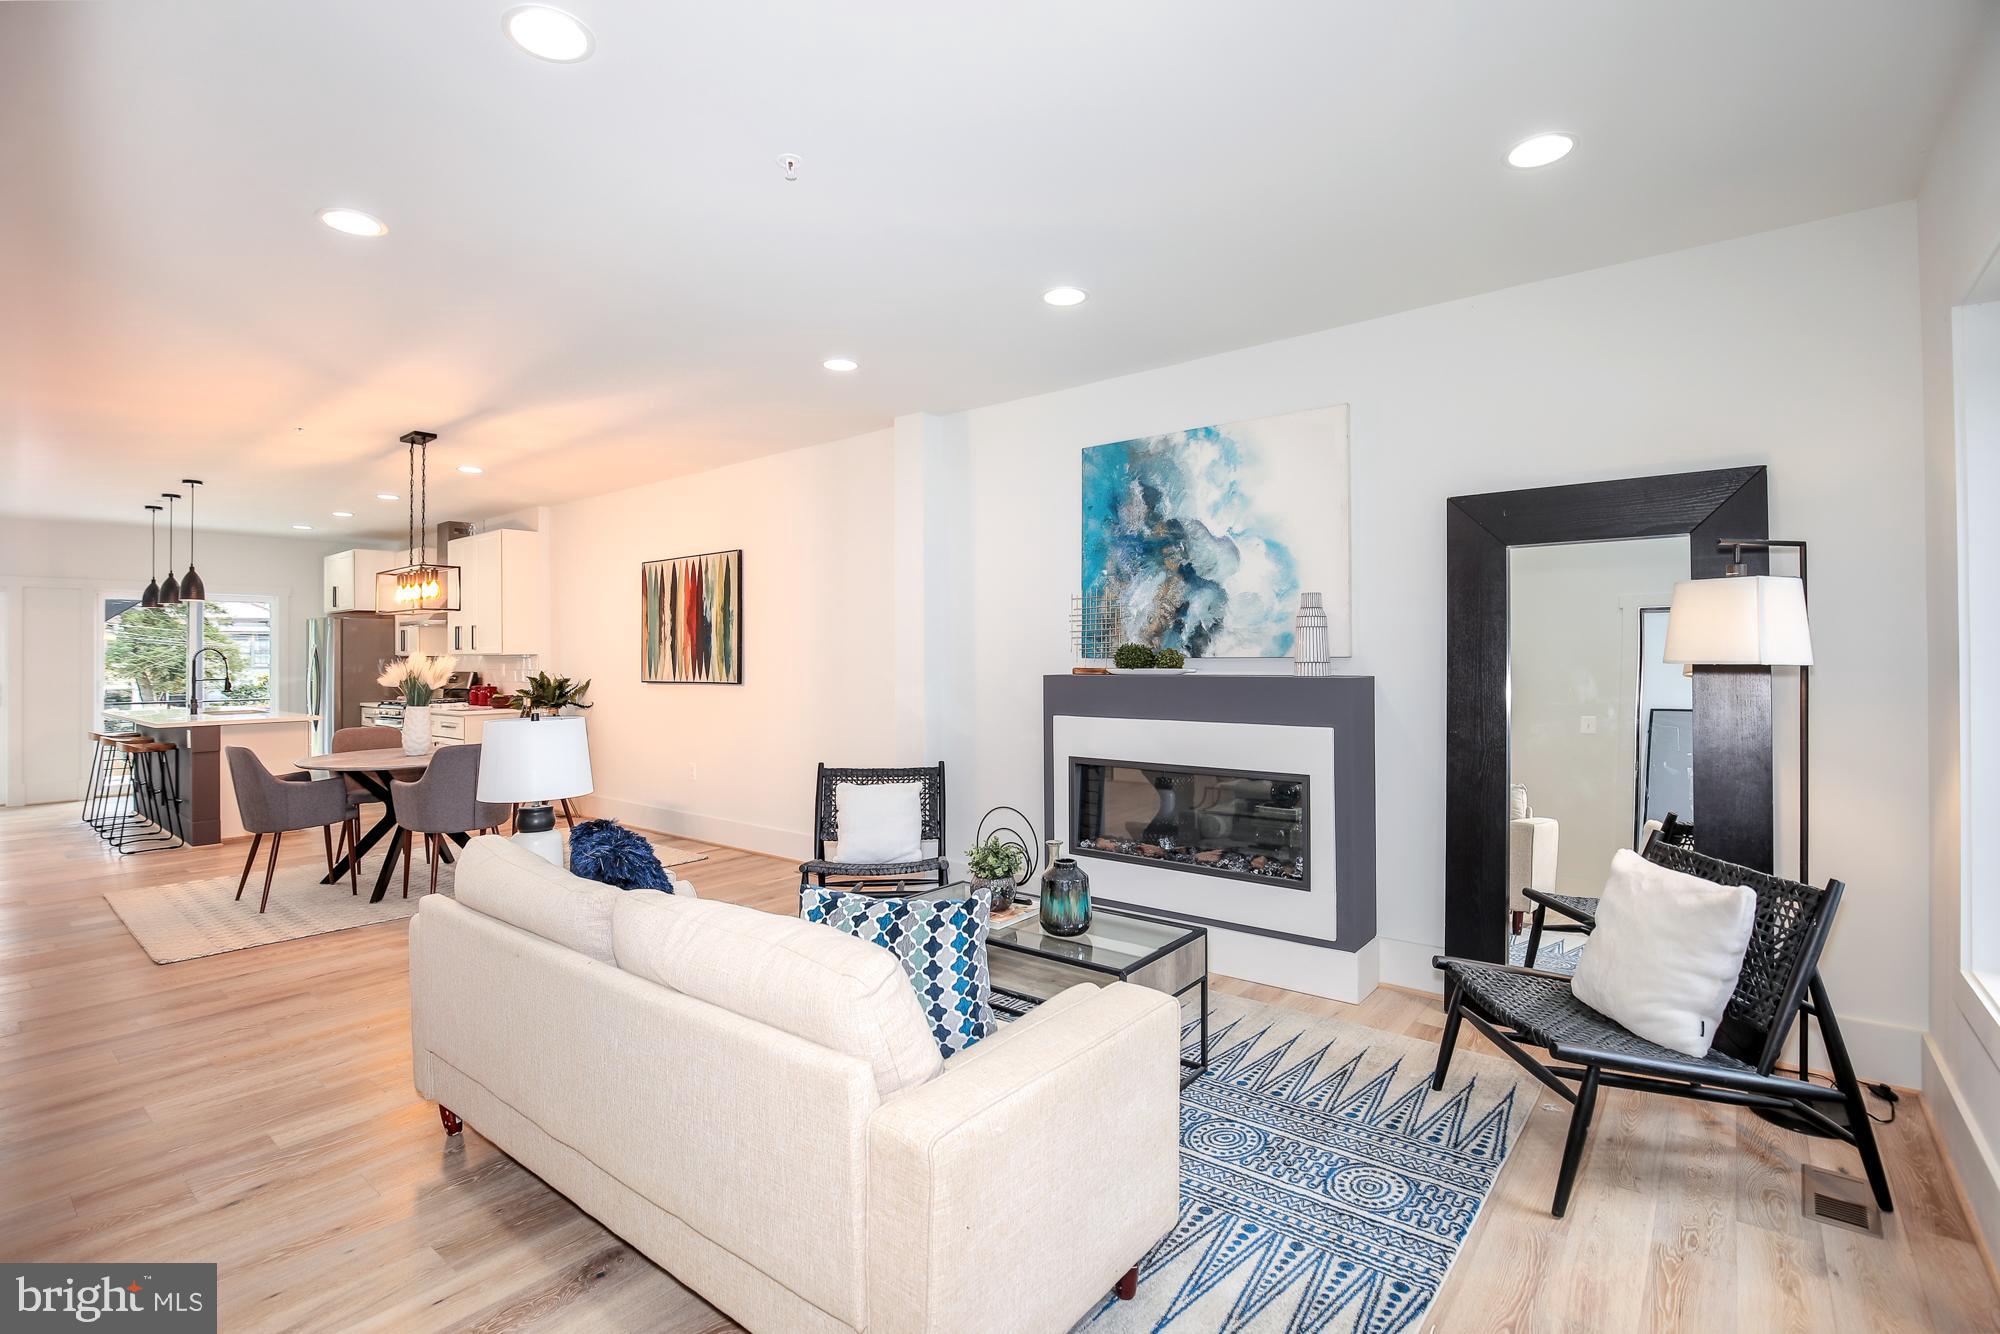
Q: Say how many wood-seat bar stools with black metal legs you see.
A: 3